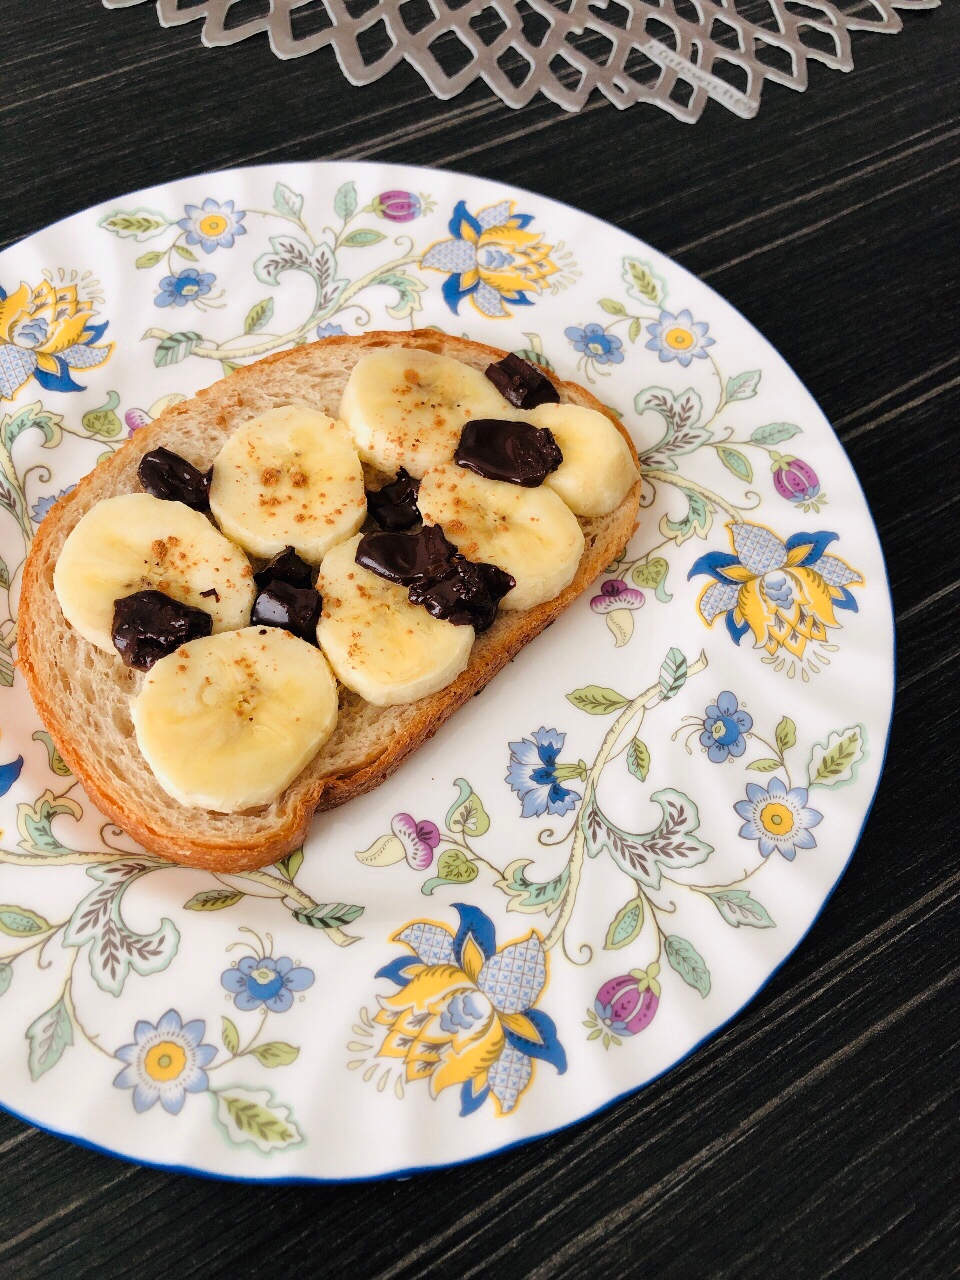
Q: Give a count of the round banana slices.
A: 7